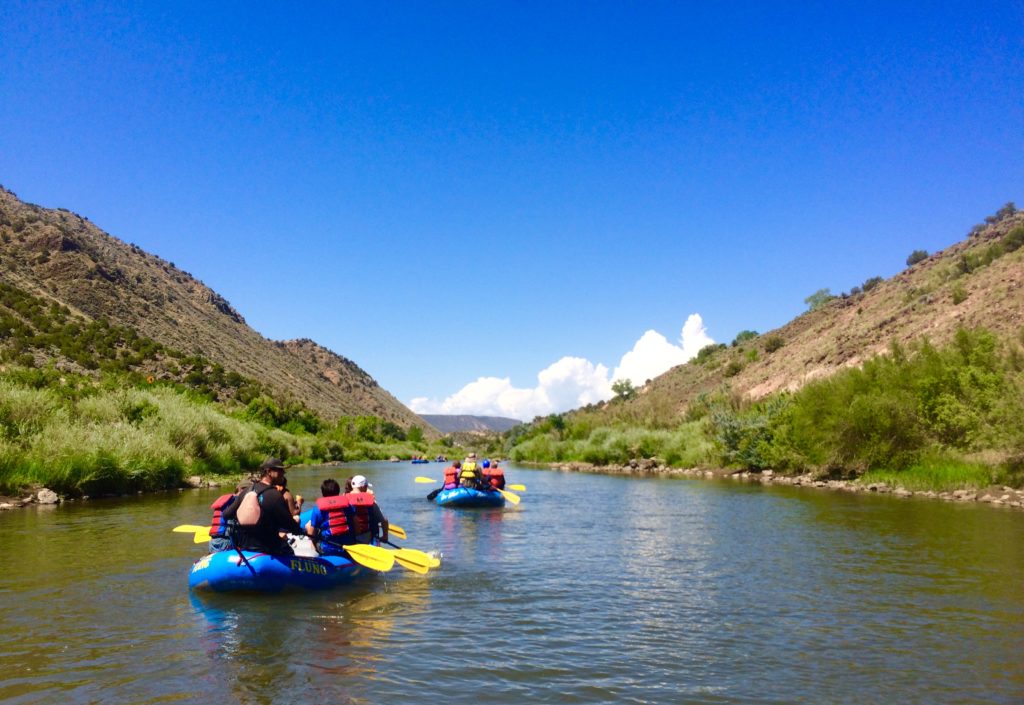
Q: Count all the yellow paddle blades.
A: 9